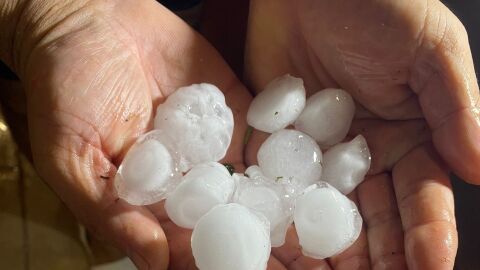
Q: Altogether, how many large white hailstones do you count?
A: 10